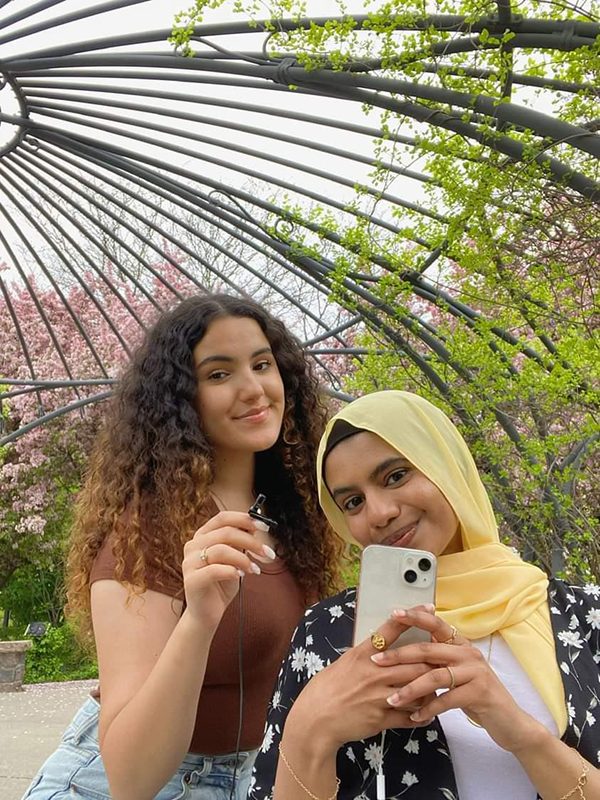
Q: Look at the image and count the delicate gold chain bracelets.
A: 2